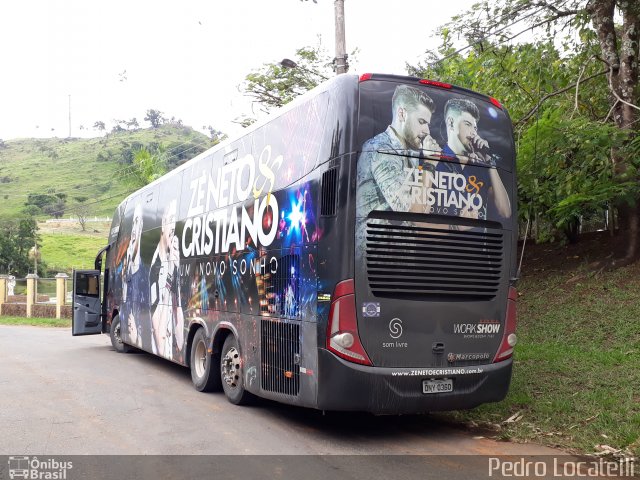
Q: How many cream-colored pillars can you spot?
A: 3